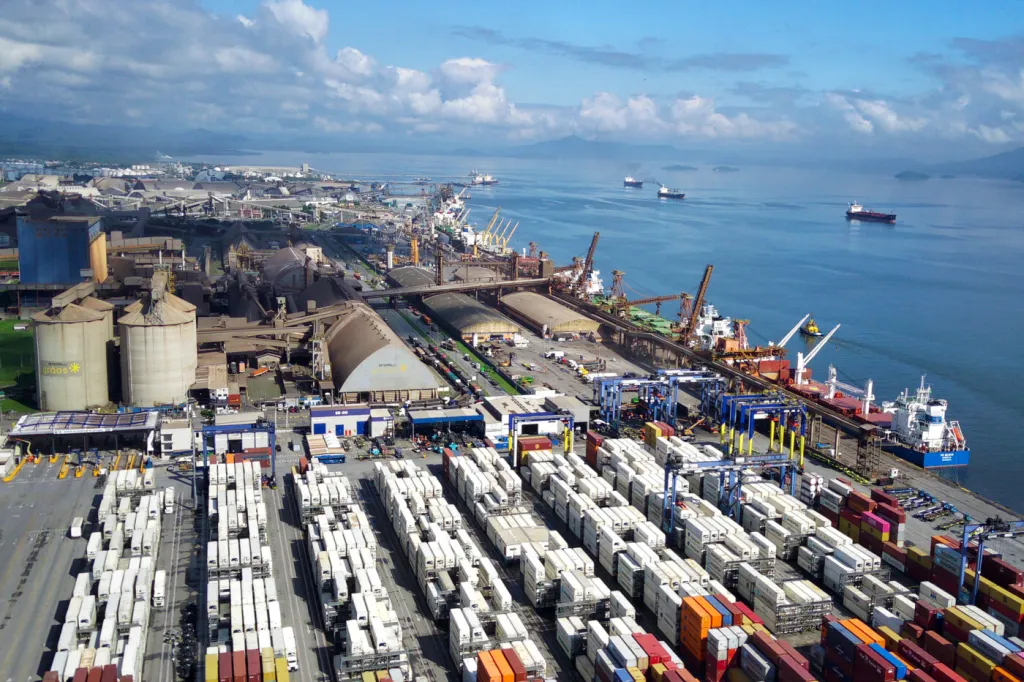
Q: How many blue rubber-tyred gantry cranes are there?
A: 11